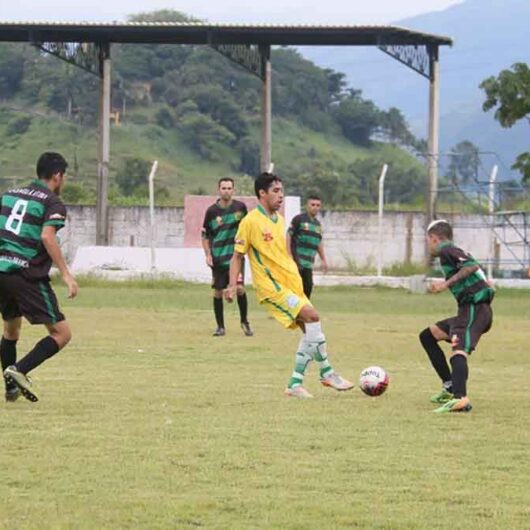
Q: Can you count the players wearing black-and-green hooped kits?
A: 4